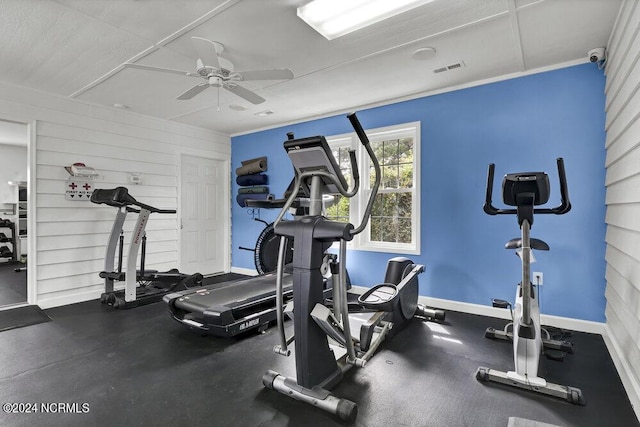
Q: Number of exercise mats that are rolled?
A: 4